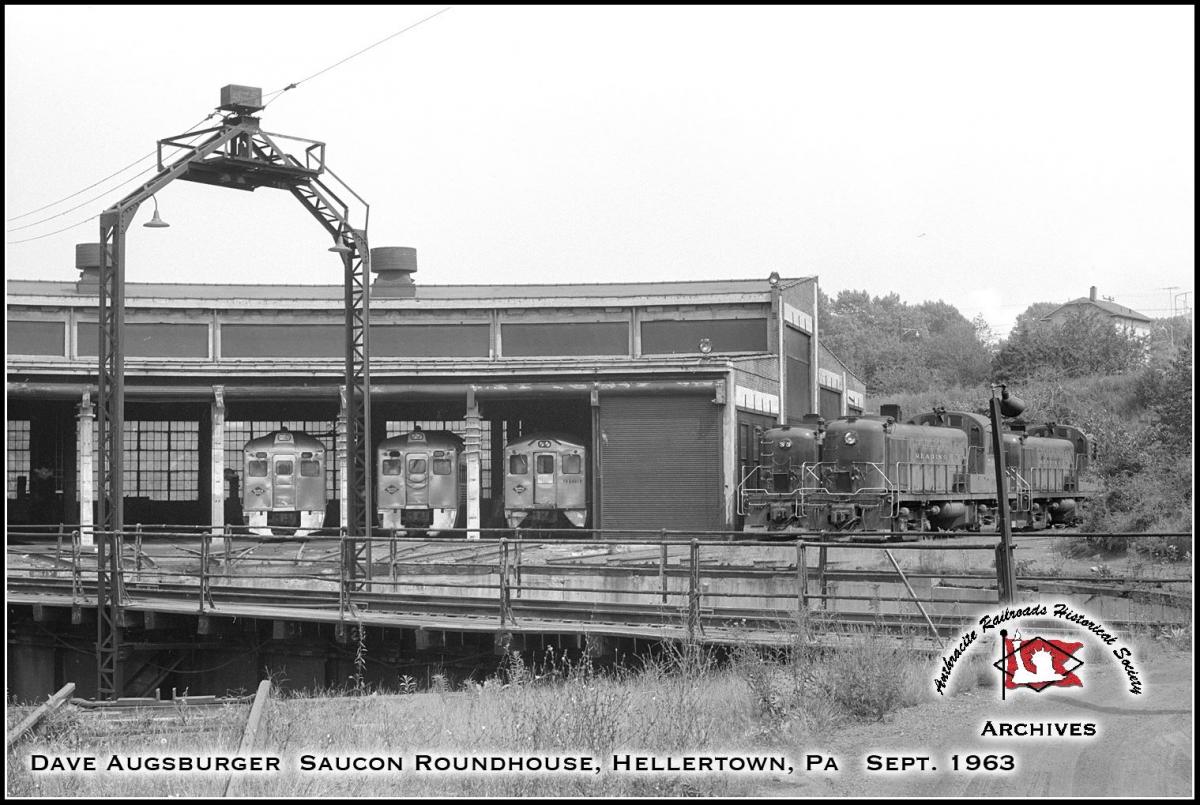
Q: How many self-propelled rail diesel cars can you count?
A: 3